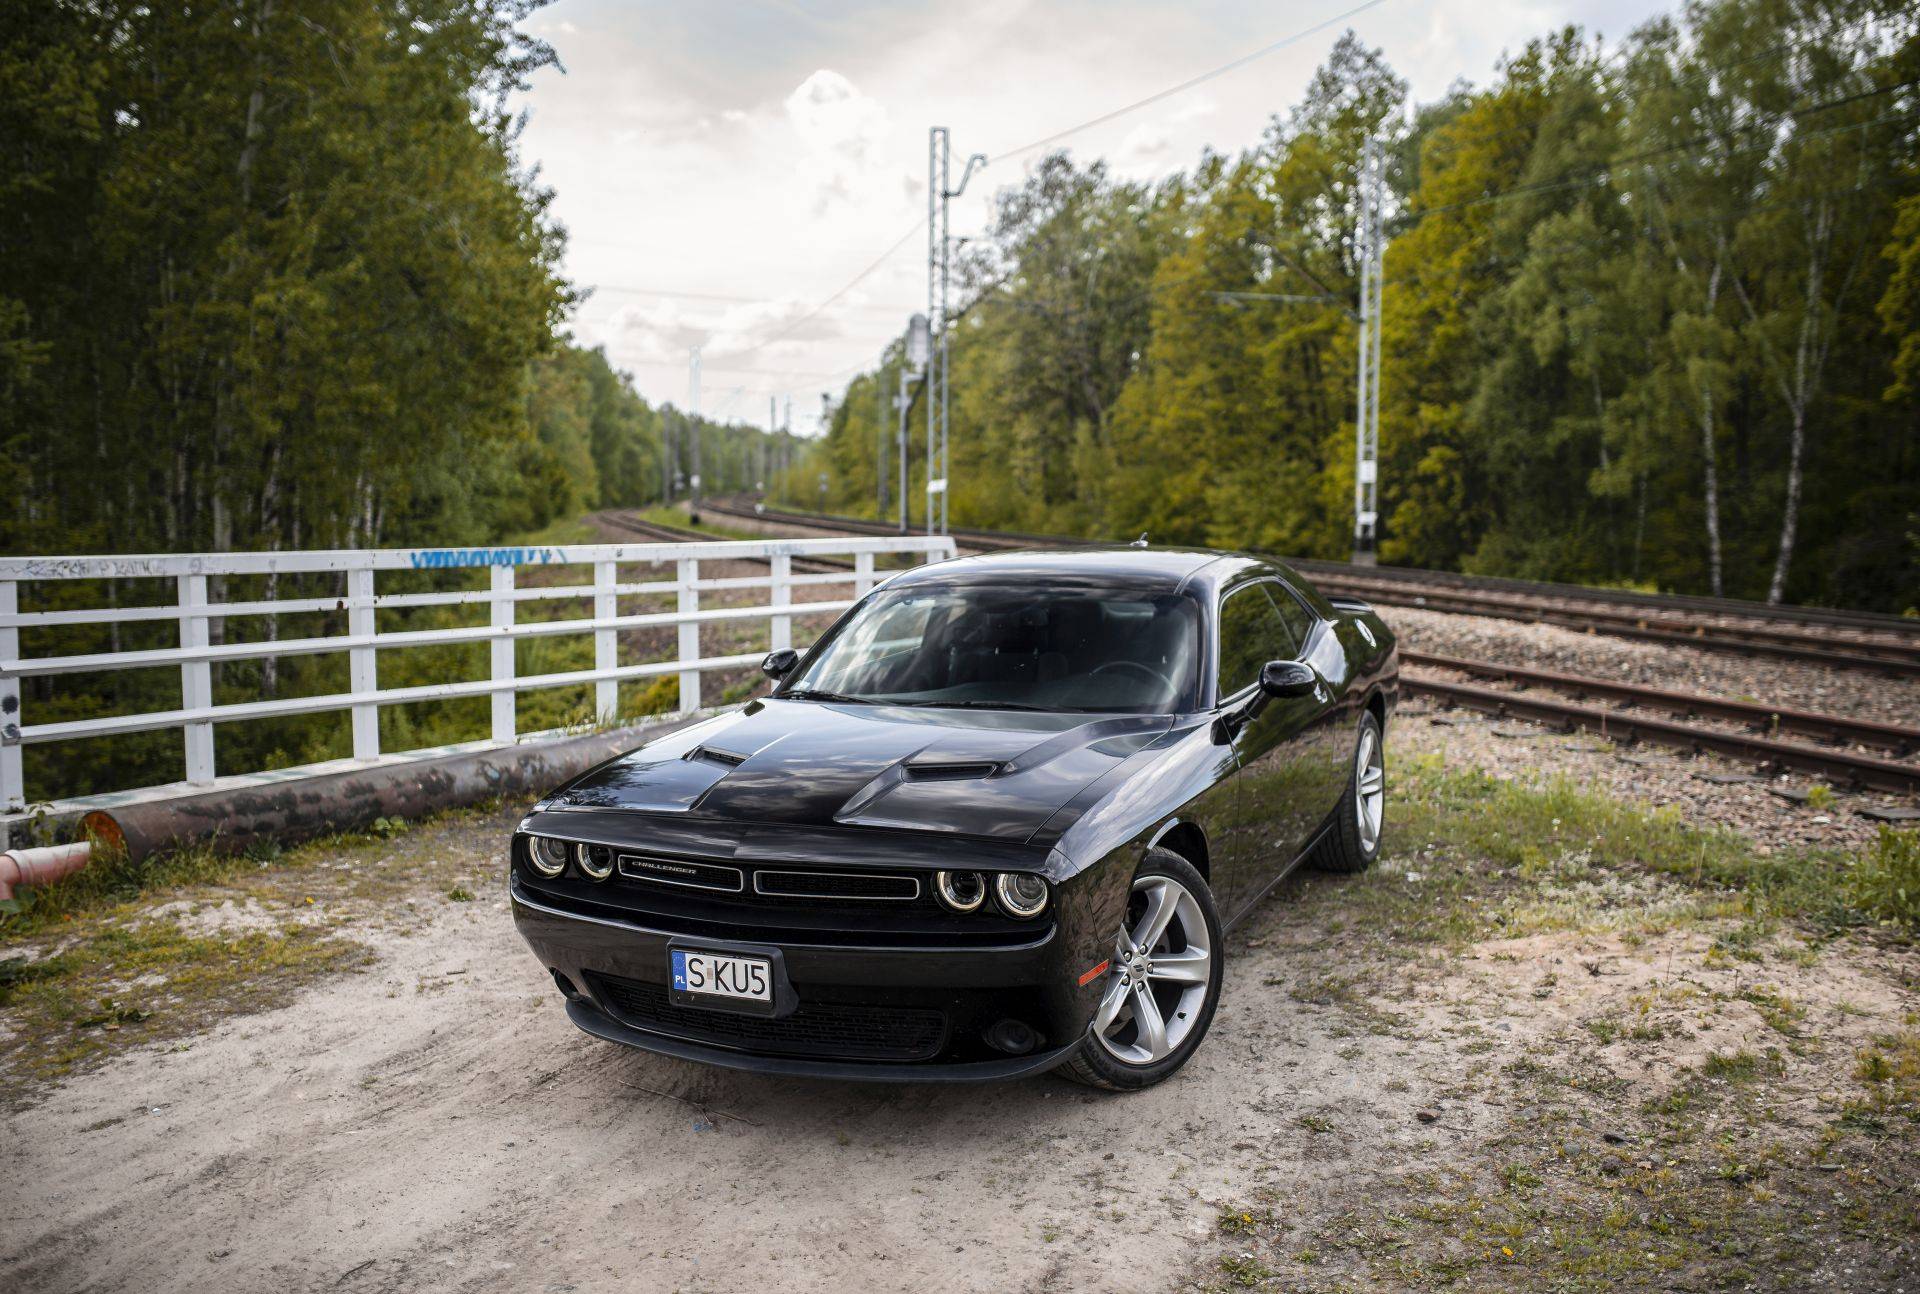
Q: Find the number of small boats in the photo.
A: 0